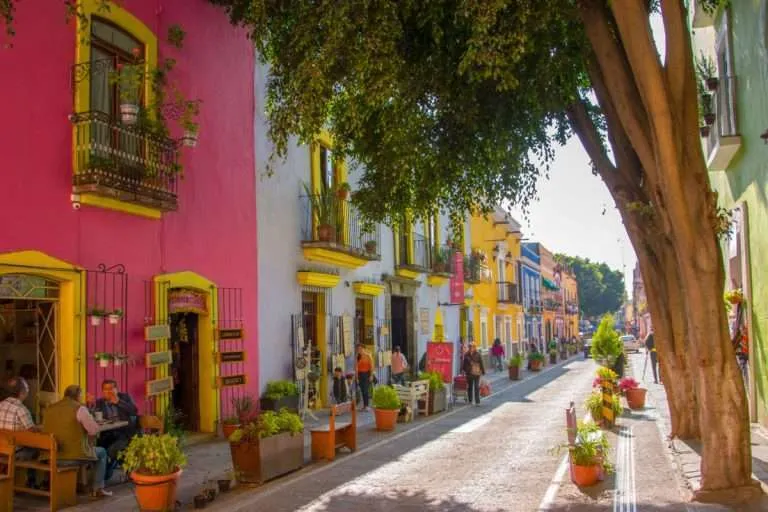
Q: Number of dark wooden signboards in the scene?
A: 3